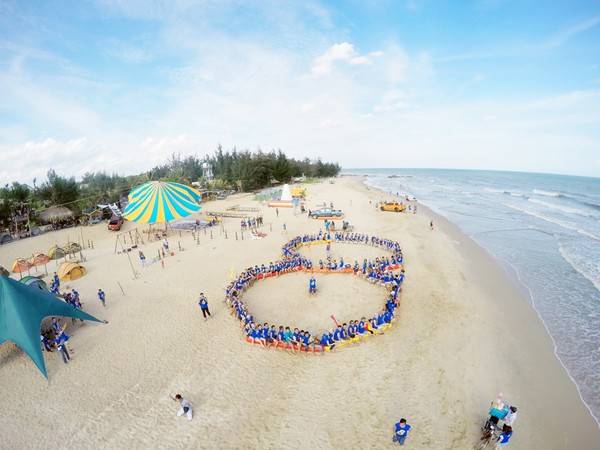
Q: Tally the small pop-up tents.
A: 6